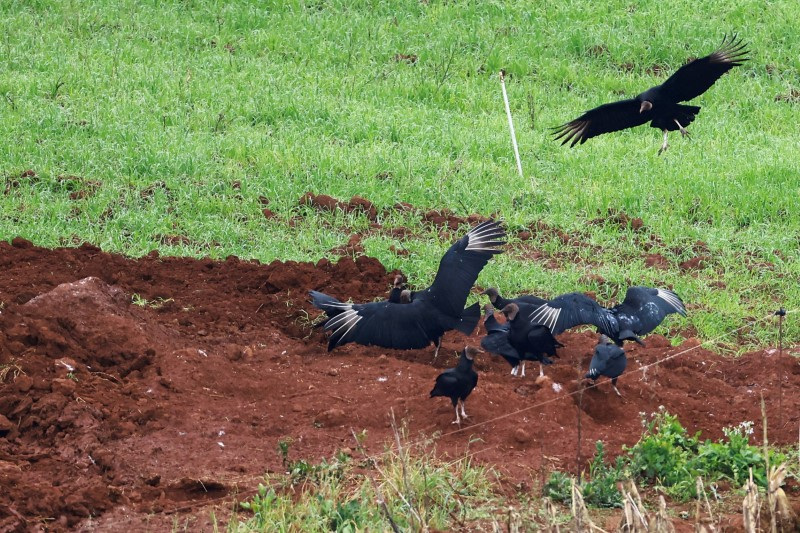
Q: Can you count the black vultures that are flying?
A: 1